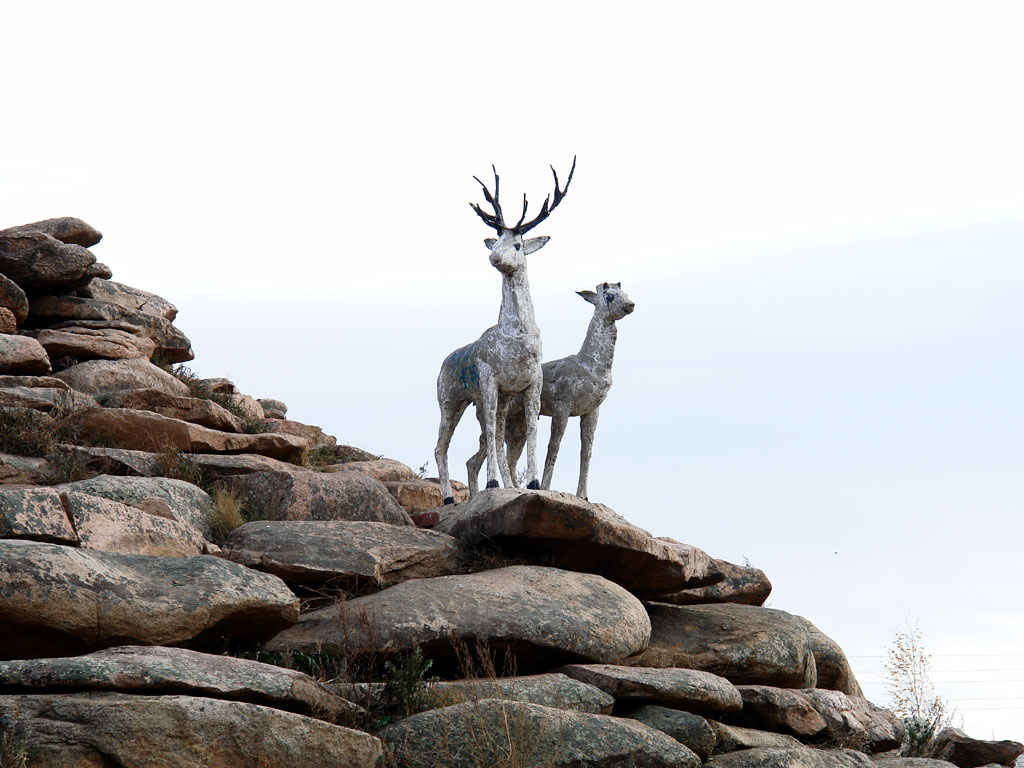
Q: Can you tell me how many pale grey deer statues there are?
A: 2